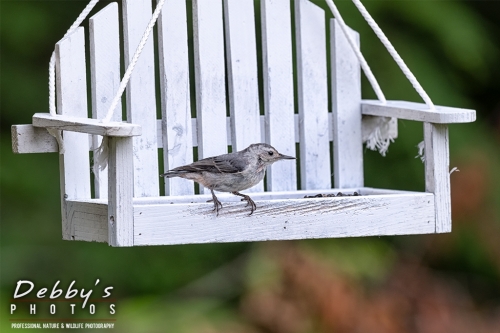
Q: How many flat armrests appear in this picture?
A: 2